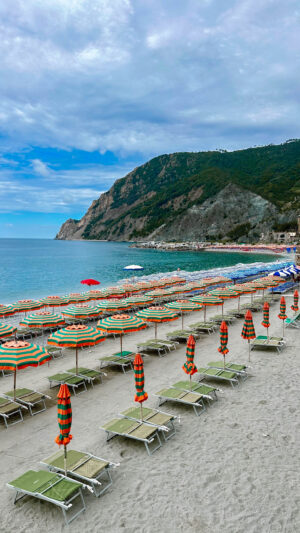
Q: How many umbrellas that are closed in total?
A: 8